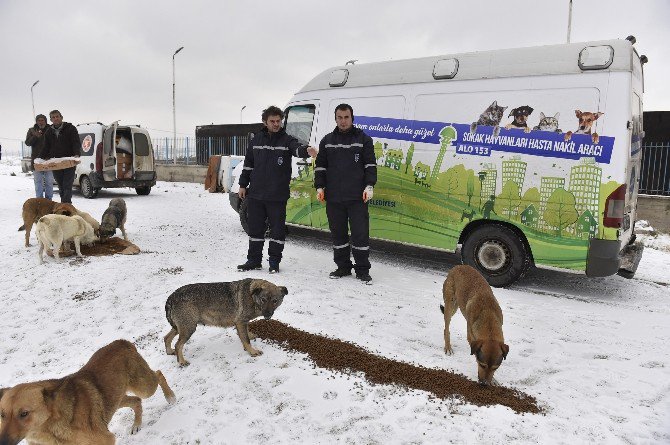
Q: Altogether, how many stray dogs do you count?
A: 7